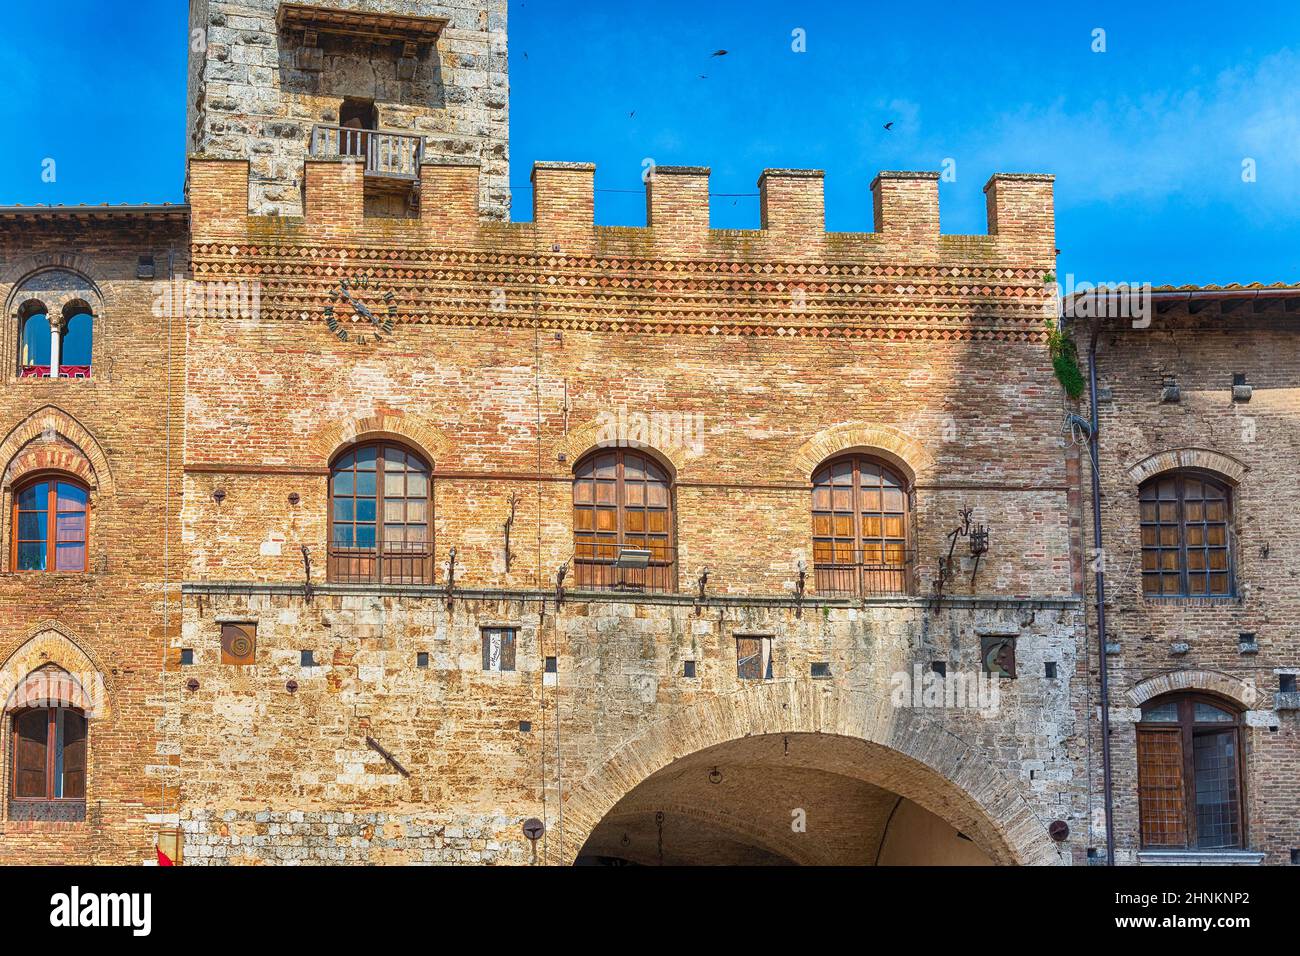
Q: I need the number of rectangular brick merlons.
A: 8